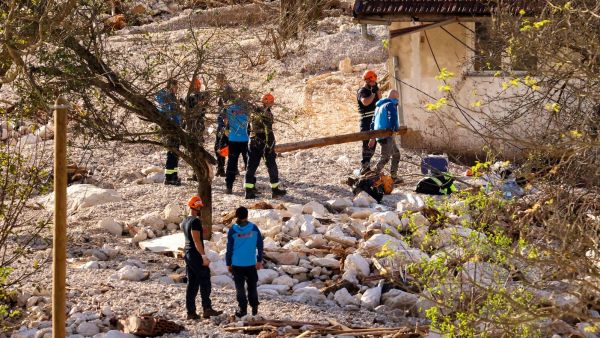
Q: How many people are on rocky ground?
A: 9